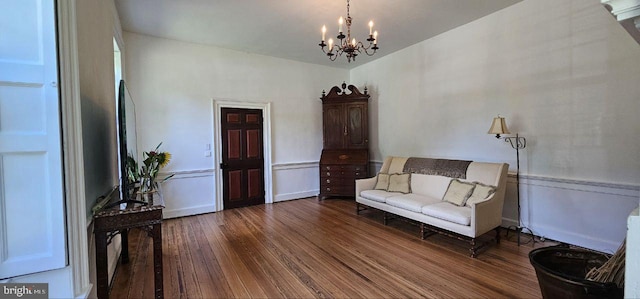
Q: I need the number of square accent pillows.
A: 4